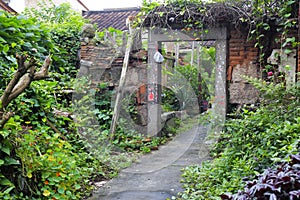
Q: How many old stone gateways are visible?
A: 1